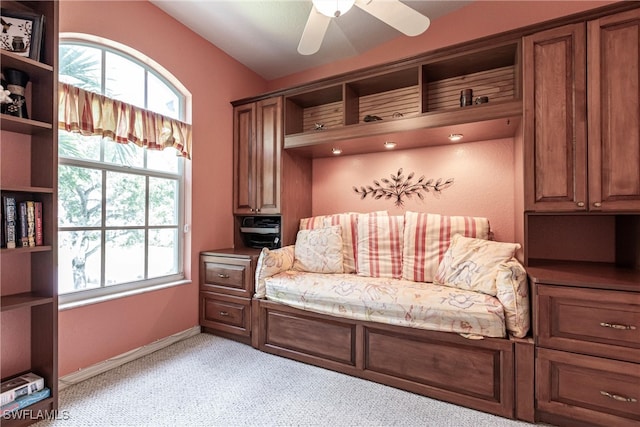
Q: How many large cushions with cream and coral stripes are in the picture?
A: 3